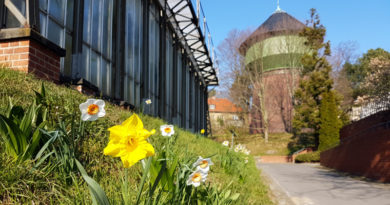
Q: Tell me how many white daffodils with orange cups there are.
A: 4